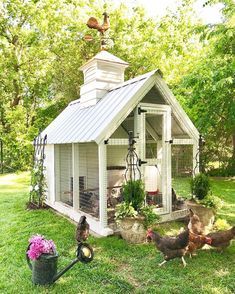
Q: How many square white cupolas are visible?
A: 1